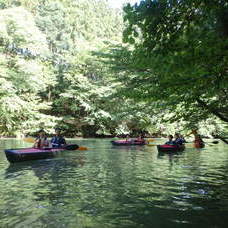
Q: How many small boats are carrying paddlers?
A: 4